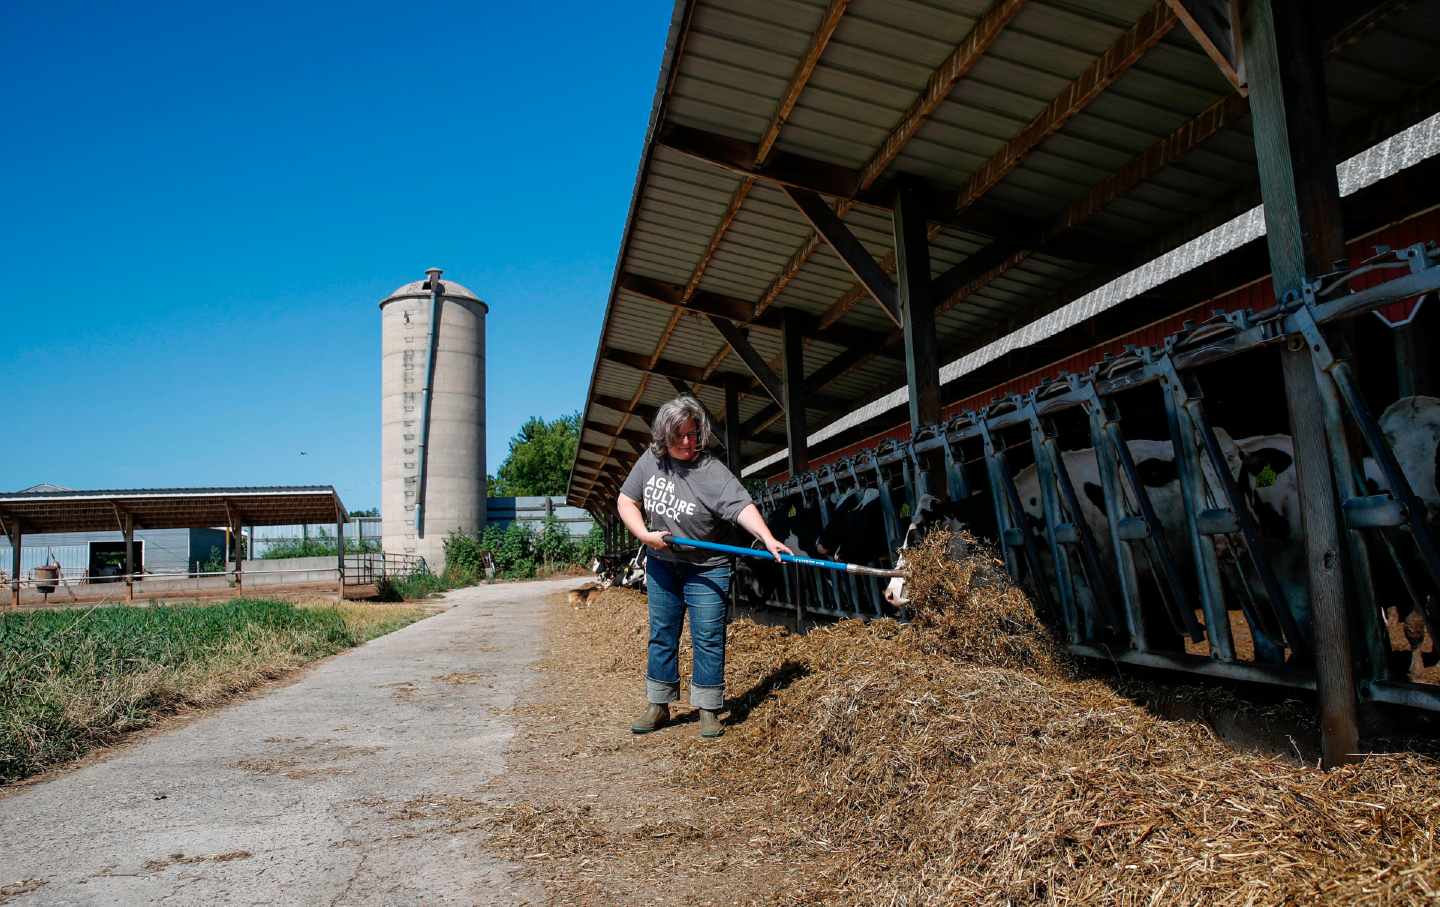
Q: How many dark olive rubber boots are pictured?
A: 2